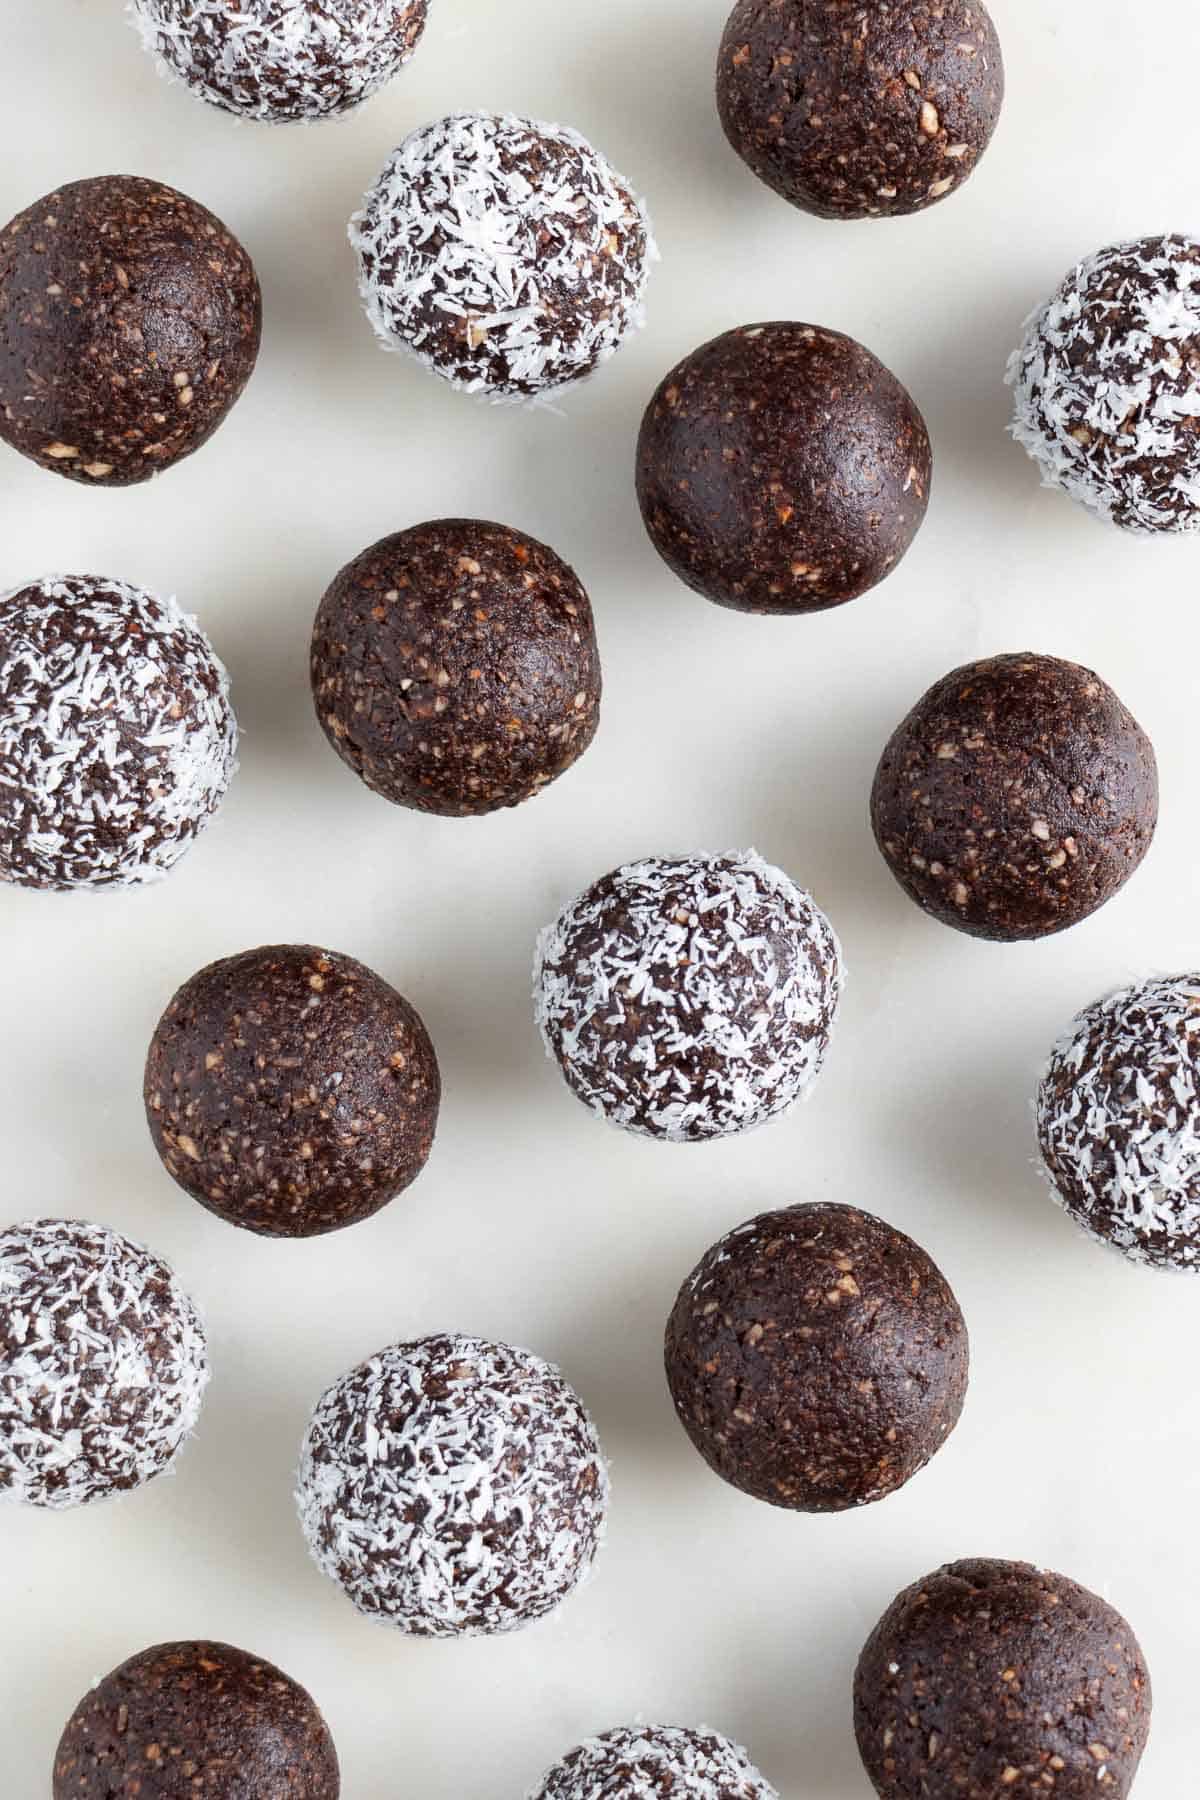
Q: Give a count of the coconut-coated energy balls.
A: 9